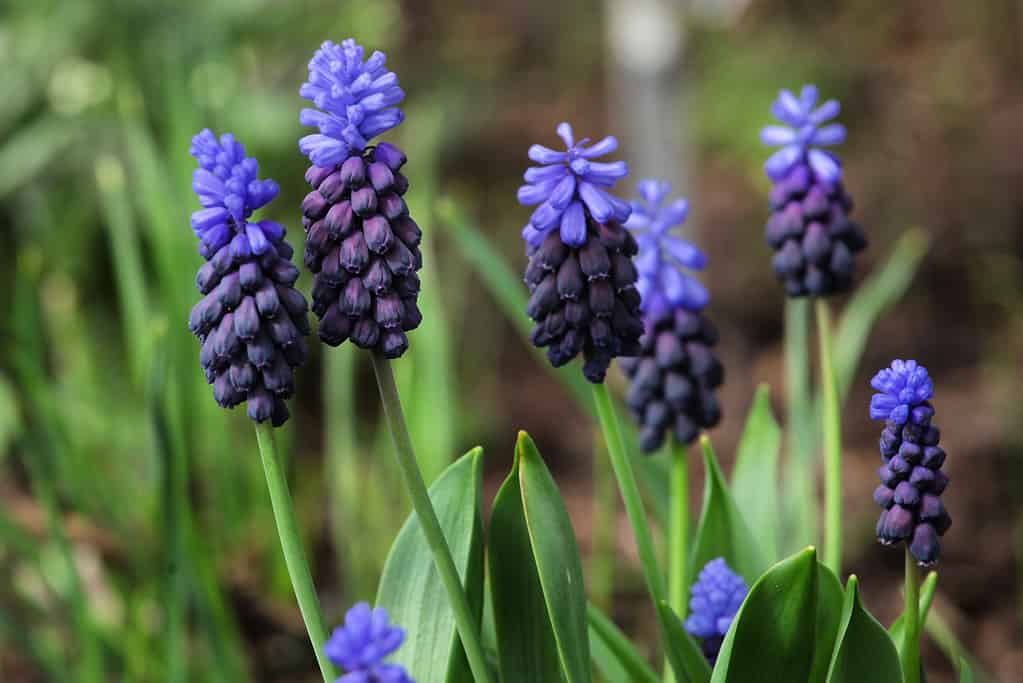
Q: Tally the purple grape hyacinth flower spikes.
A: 8